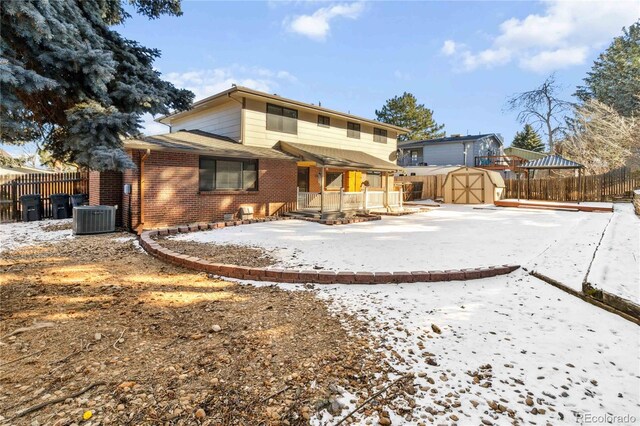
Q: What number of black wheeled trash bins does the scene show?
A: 3